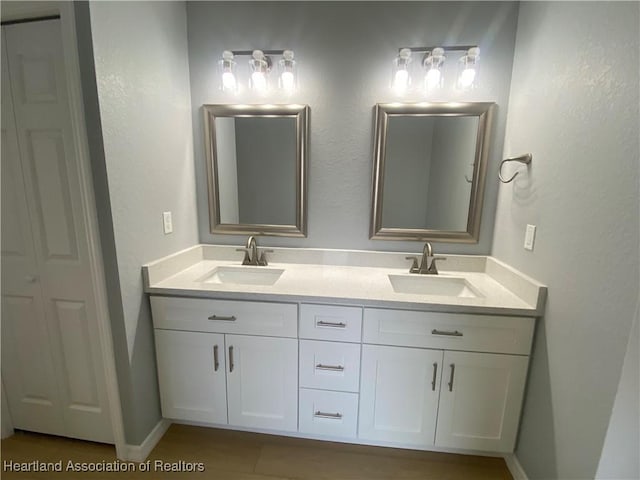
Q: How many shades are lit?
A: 6